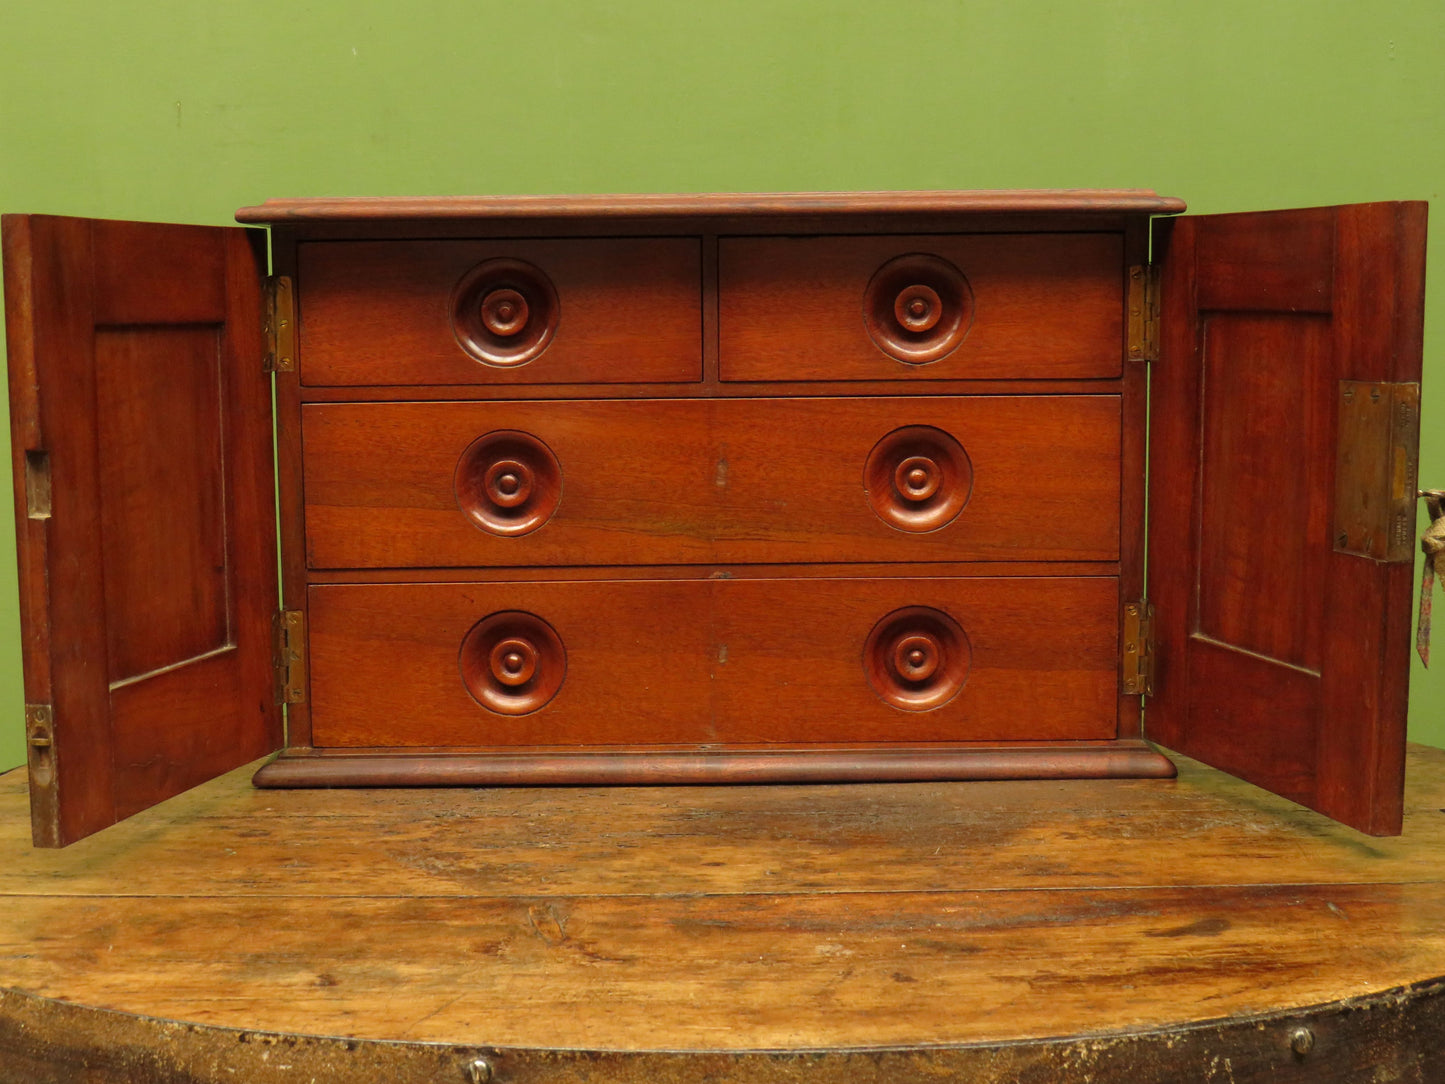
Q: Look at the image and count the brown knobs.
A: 6